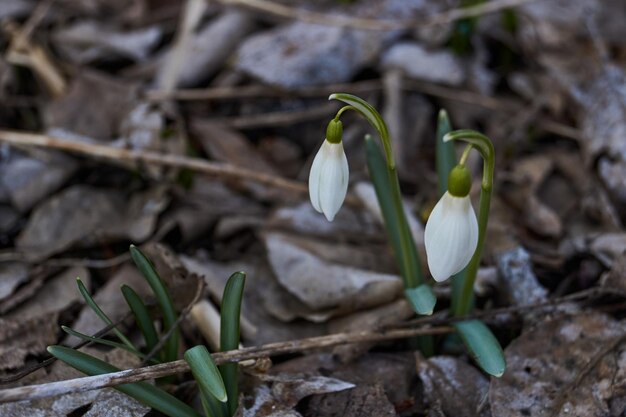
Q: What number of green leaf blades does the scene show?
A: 11